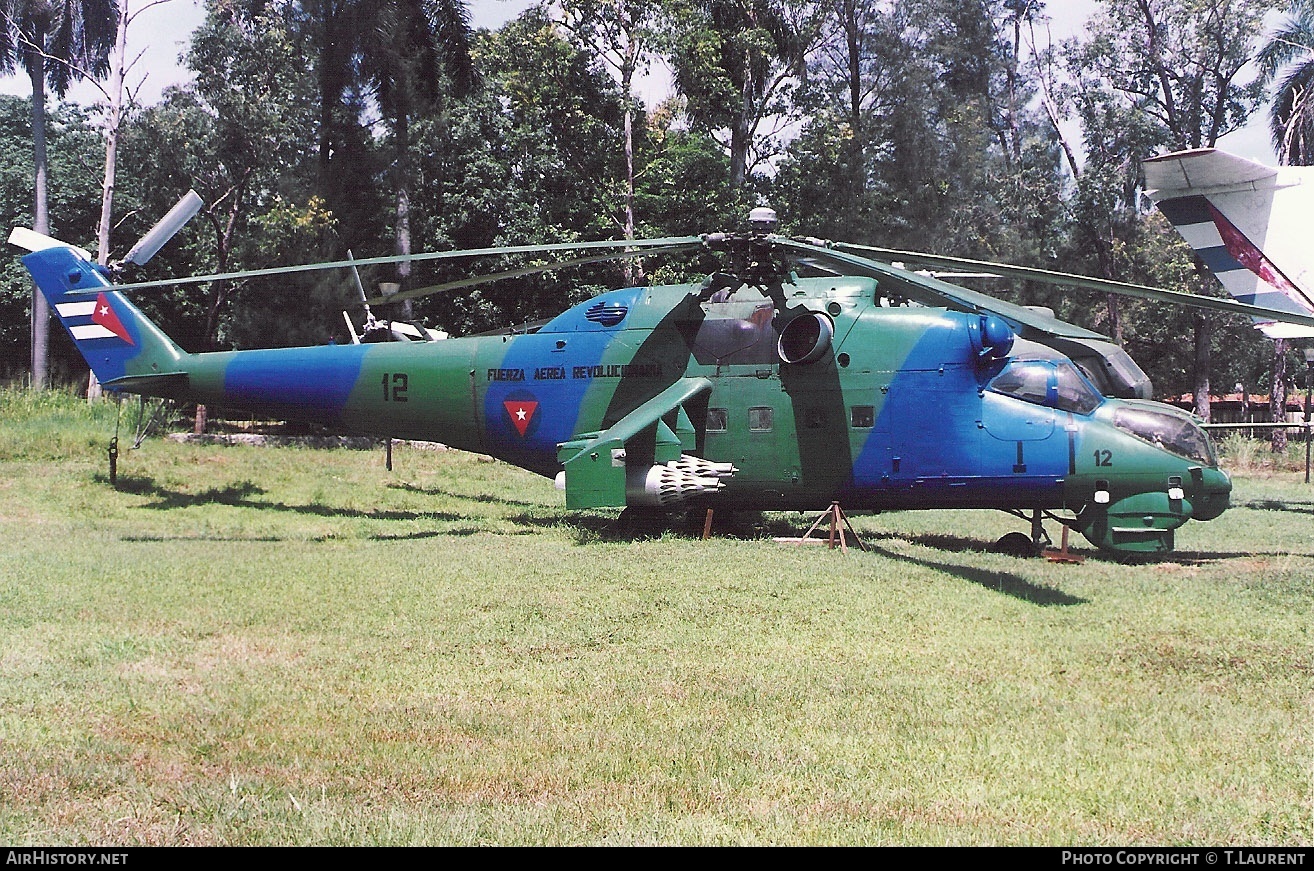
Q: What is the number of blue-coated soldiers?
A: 0